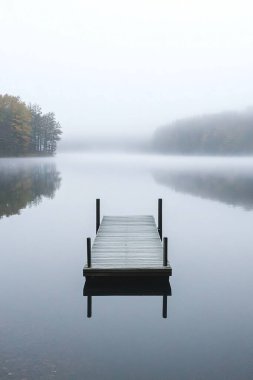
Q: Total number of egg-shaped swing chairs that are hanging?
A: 0